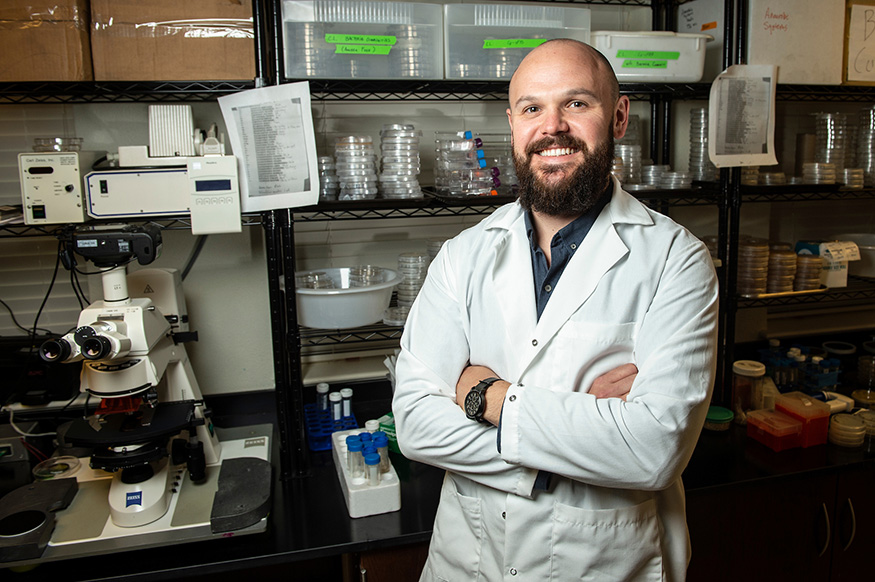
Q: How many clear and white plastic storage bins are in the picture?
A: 3